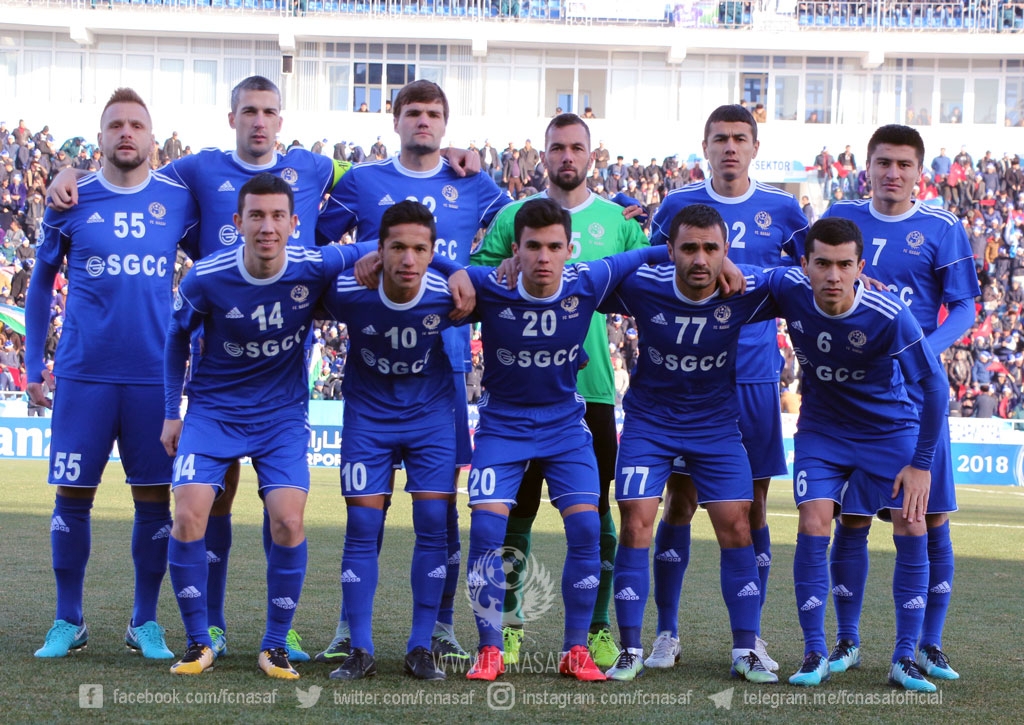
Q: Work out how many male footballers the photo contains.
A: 11